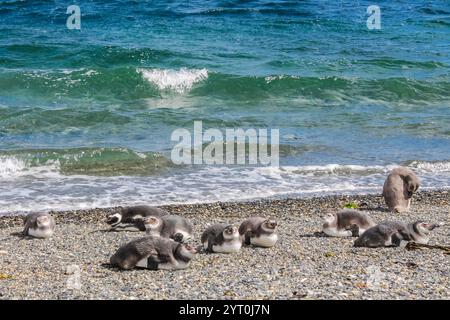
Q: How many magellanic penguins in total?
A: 9